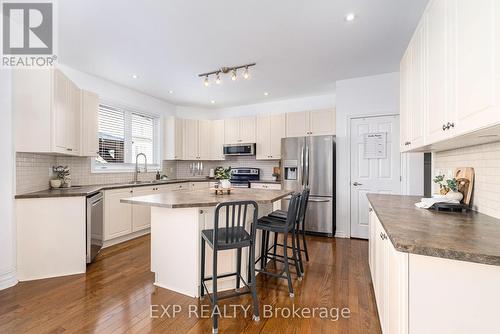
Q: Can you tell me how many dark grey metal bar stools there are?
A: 3